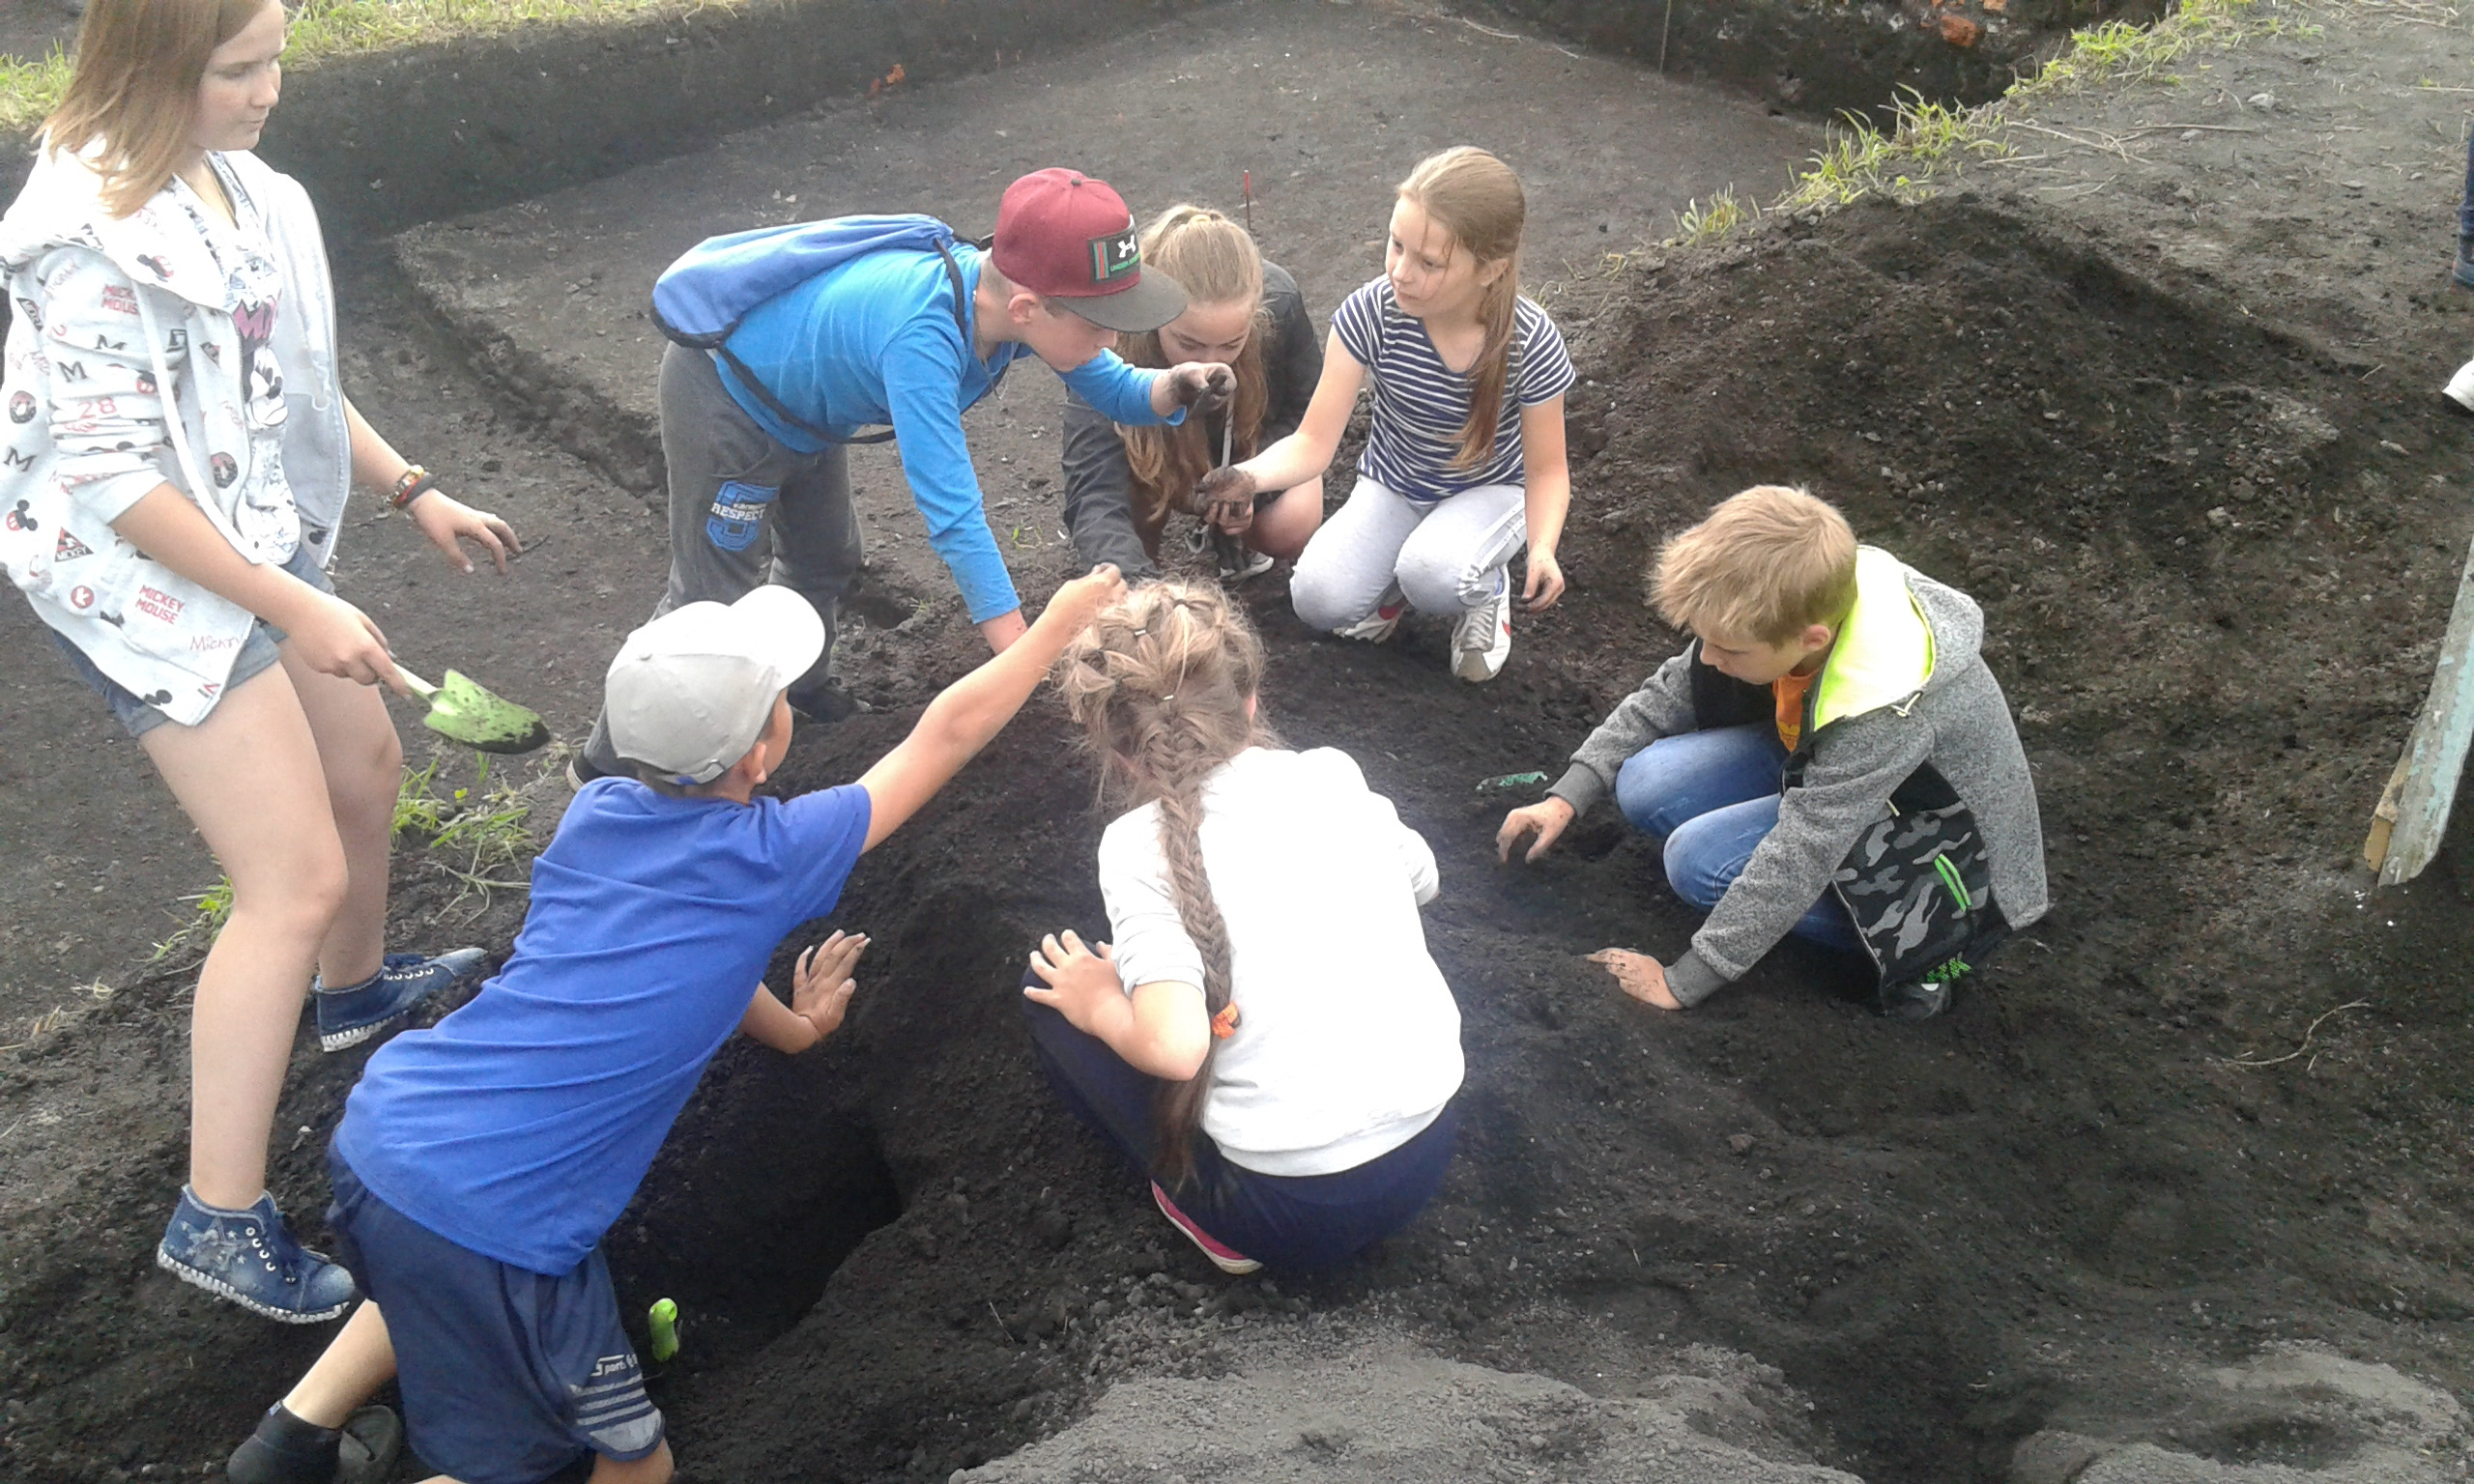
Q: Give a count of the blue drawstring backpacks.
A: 1